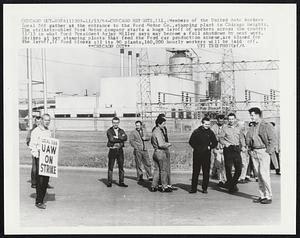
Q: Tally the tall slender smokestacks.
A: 3